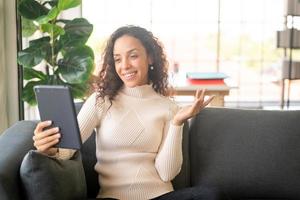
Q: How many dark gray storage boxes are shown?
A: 3